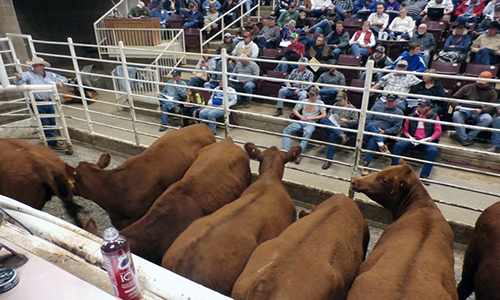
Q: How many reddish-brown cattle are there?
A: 7